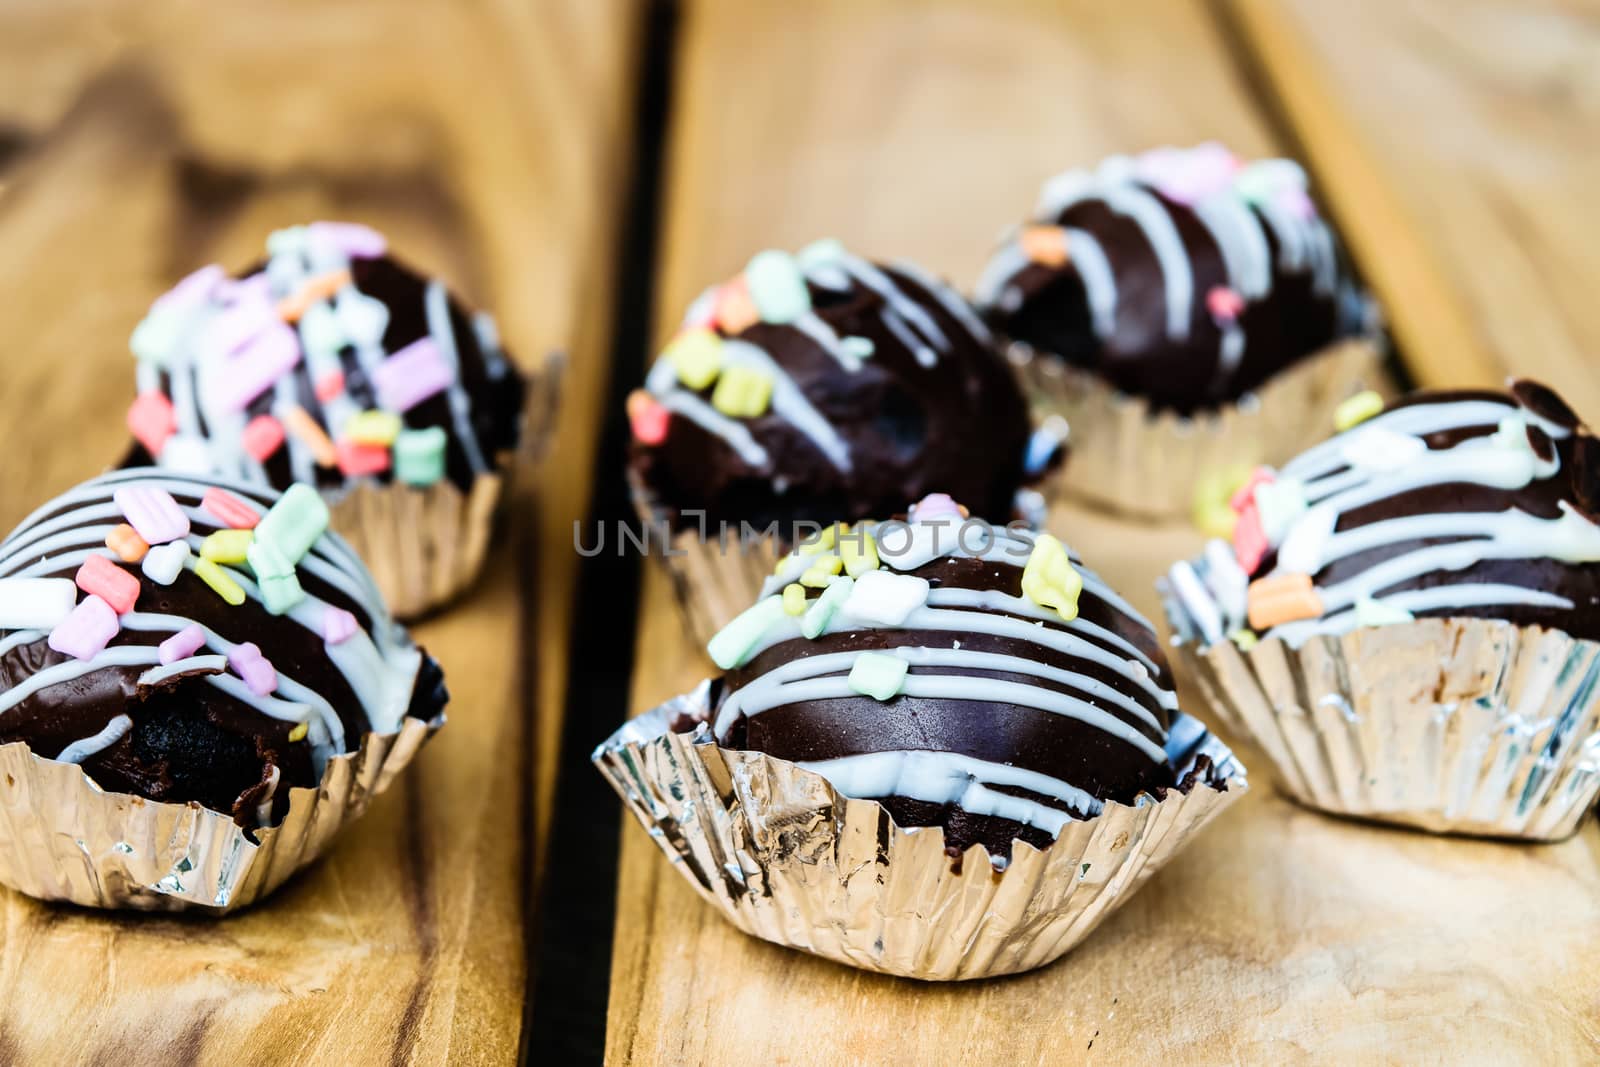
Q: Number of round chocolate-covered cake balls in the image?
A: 6